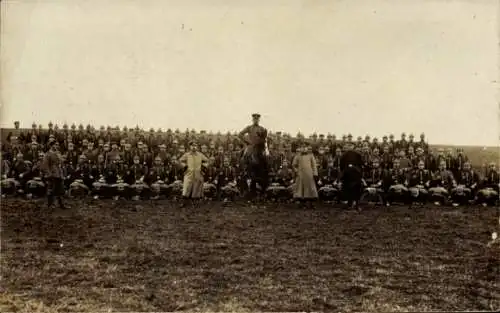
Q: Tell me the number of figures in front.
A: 5